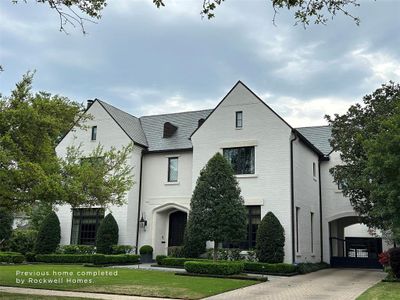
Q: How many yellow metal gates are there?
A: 0